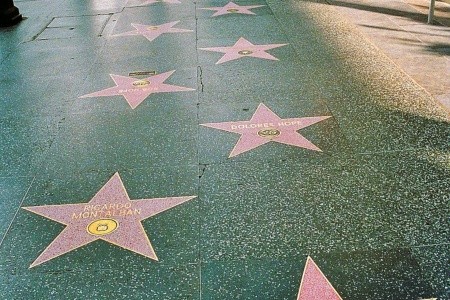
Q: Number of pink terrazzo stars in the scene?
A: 8